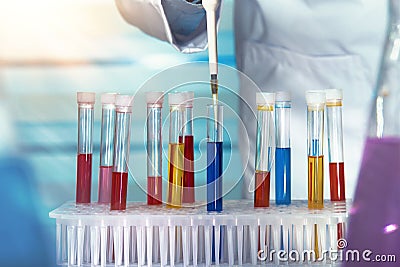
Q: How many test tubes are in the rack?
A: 11